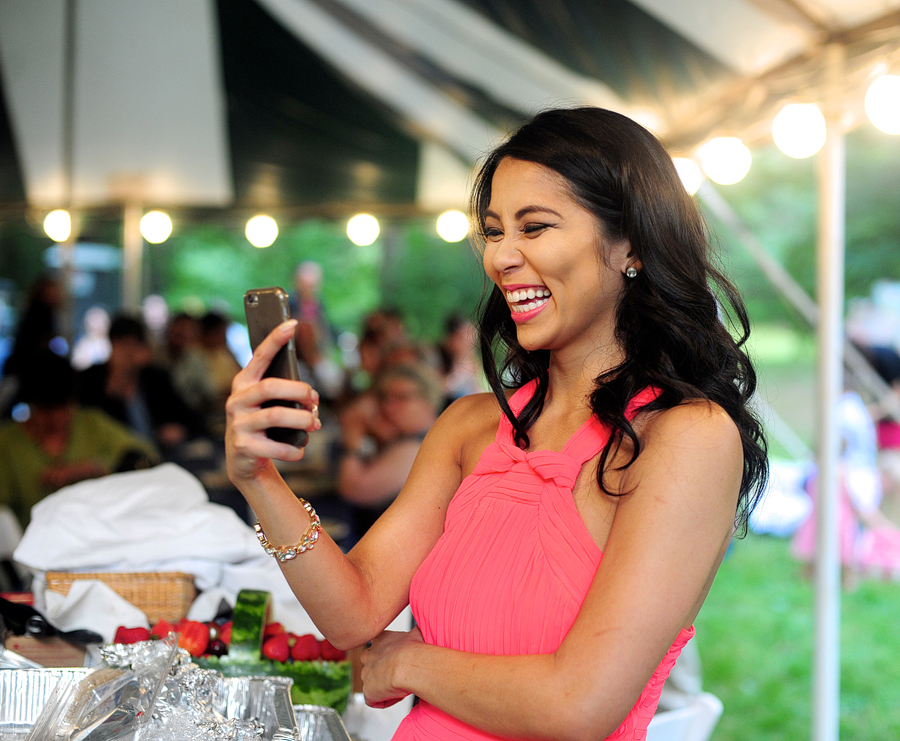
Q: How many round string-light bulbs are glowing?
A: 9